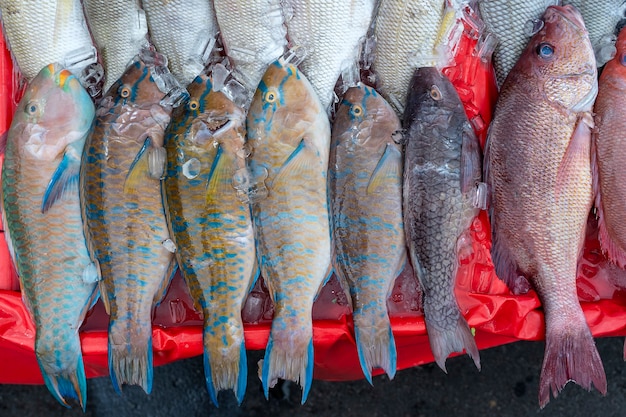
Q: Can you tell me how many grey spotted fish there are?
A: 1